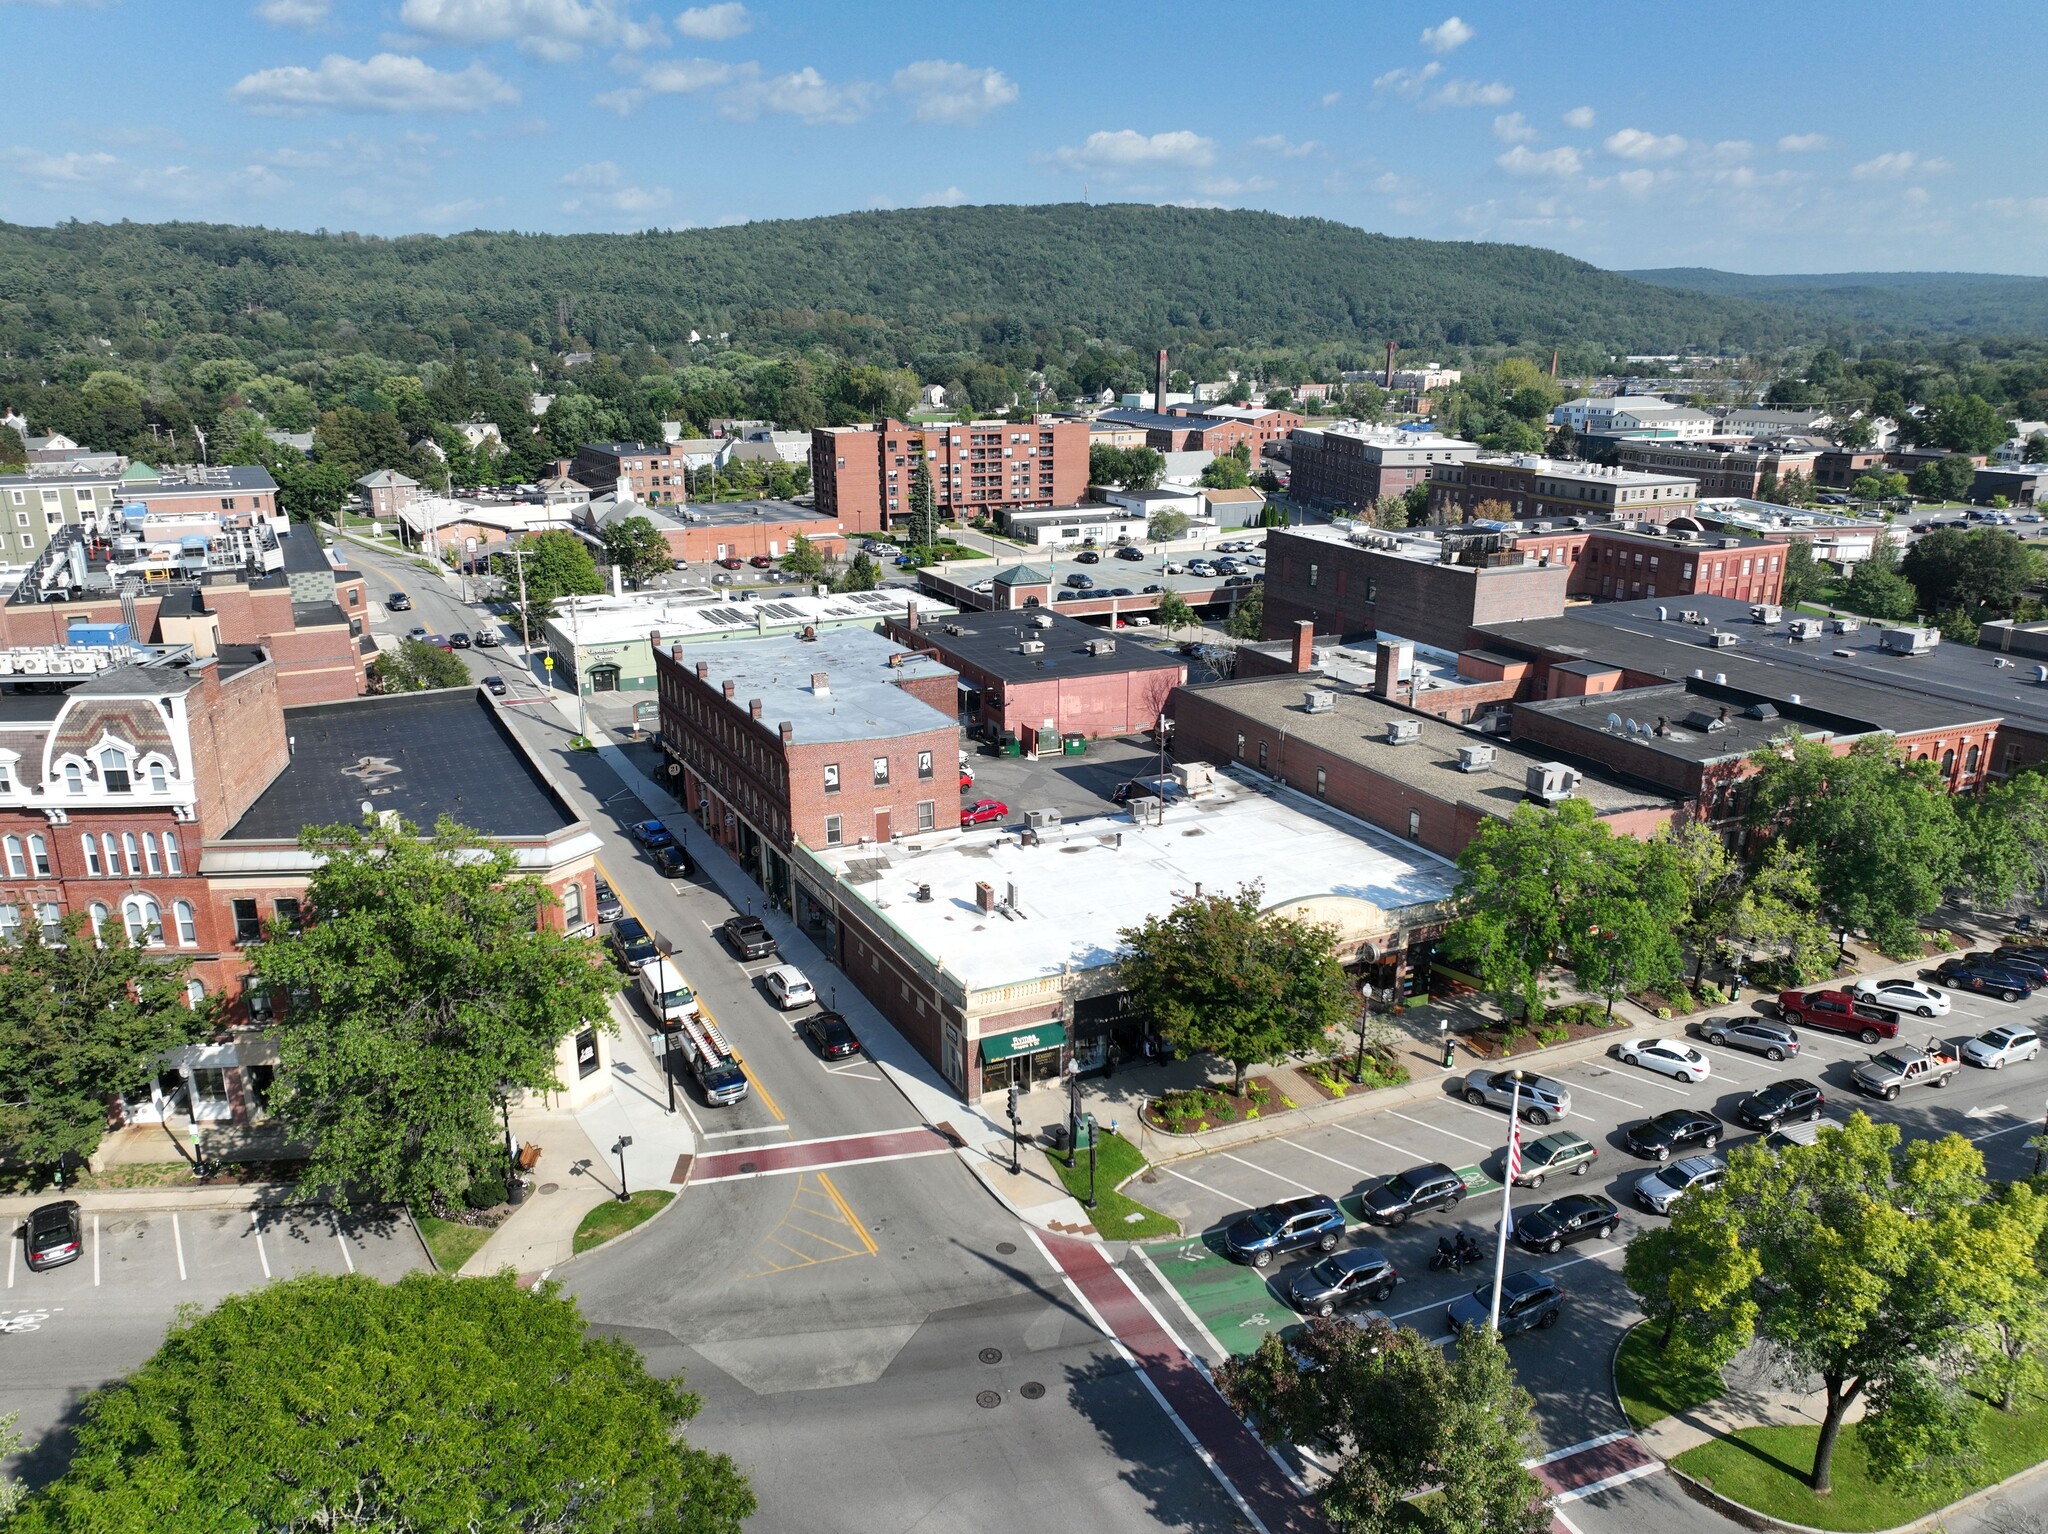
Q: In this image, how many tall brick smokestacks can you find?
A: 3